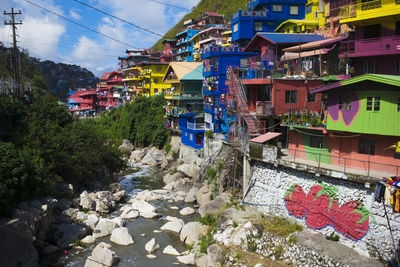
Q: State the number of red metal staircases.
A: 1